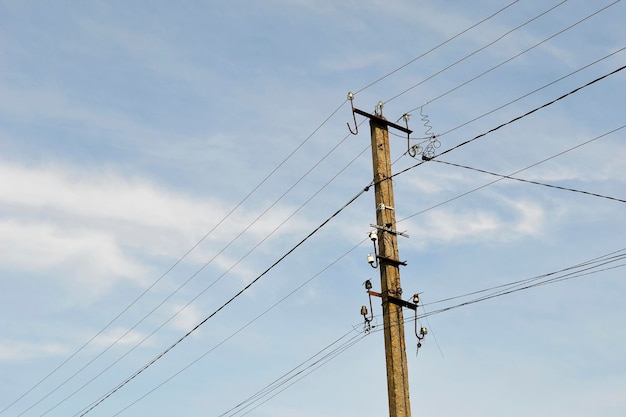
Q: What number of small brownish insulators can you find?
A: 4